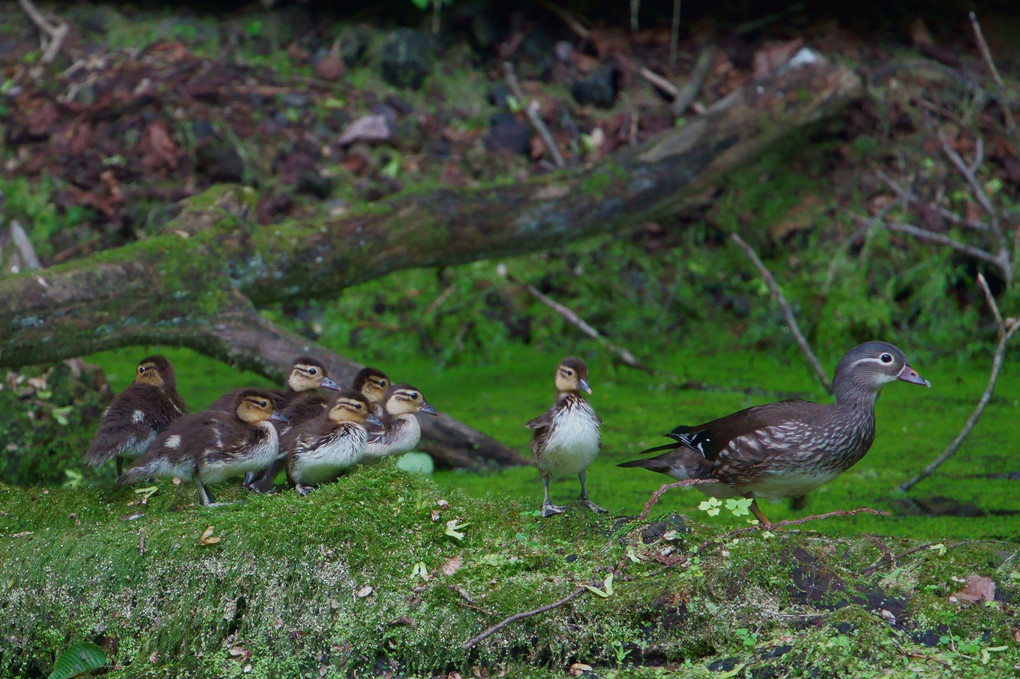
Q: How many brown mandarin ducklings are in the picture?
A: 7